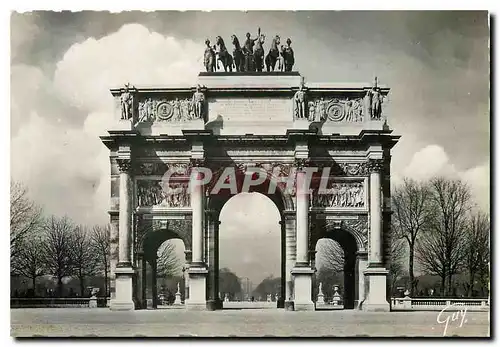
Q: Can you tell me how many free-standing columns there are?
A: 4